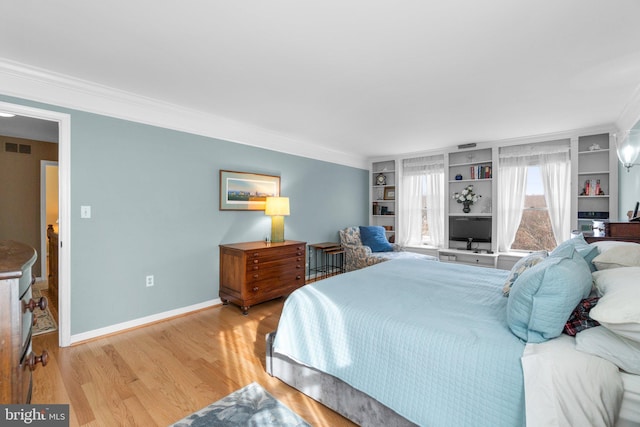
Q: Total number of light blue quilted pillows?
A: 2